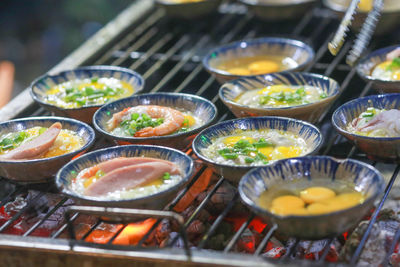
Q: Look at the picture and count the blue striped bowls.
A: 10